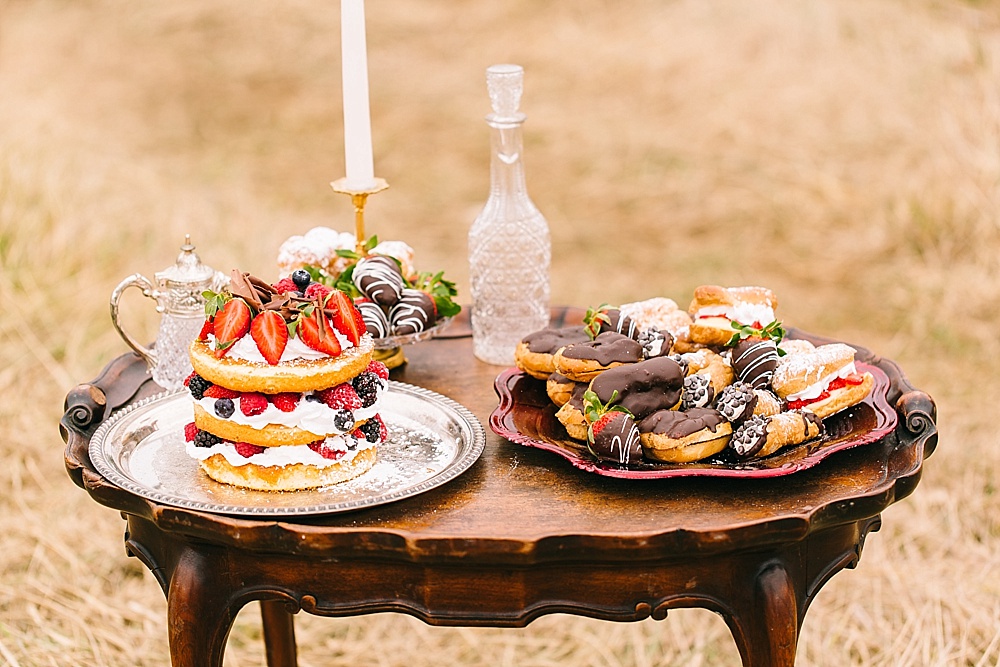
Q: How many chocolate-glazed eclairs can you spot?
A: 6